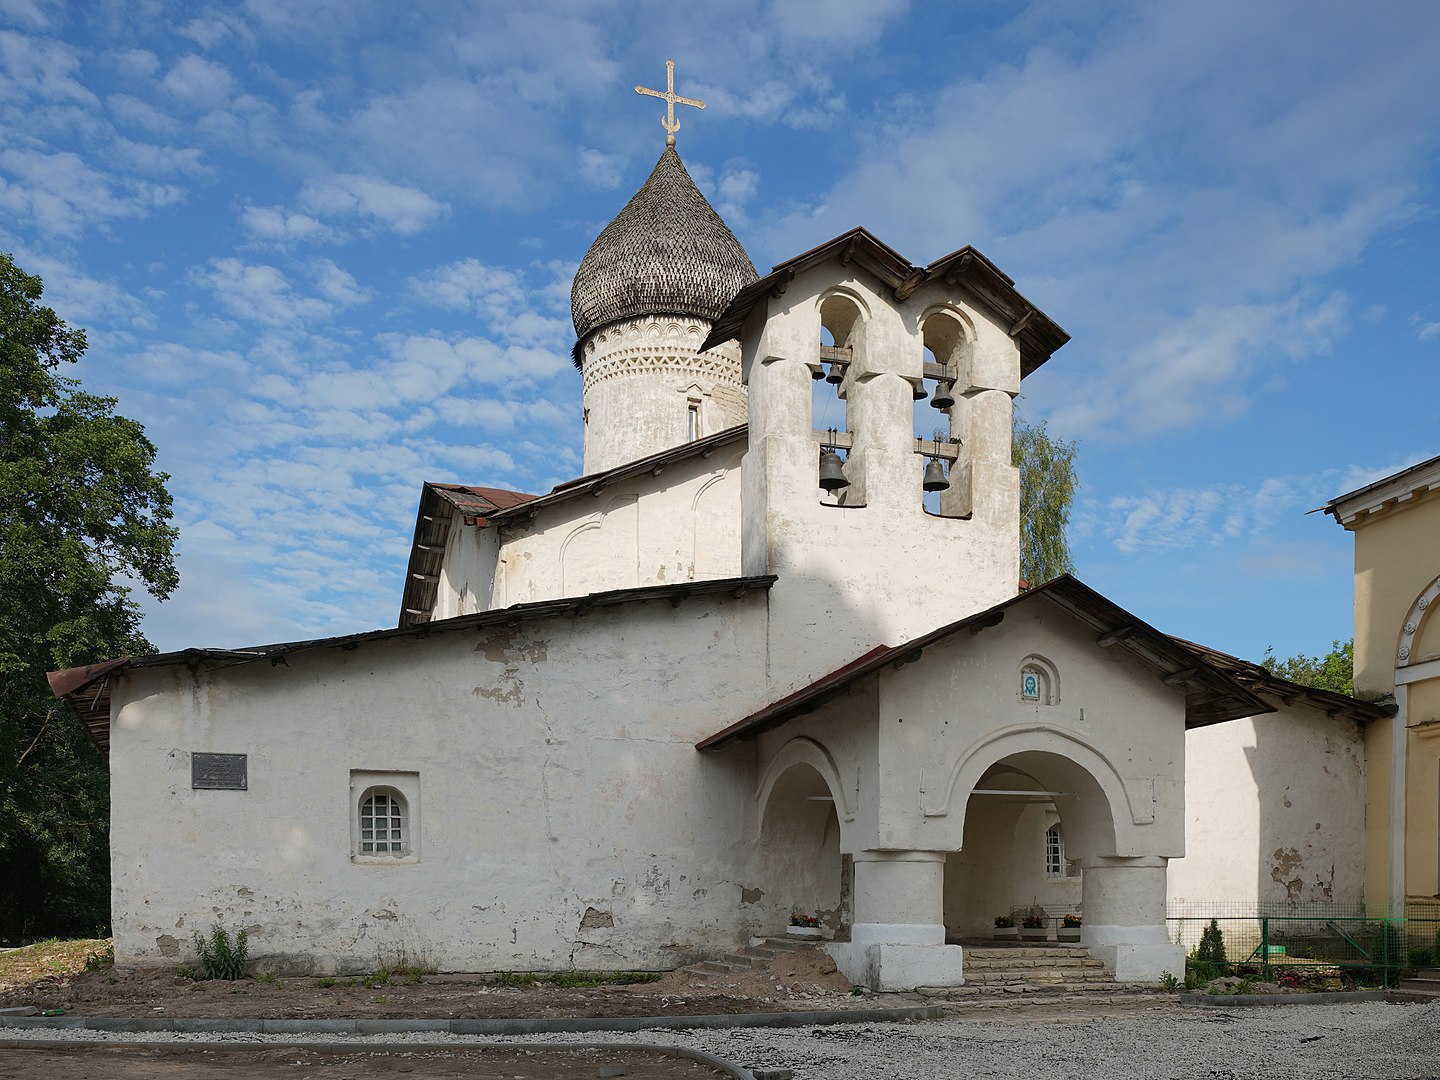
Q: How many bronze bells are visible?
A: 6